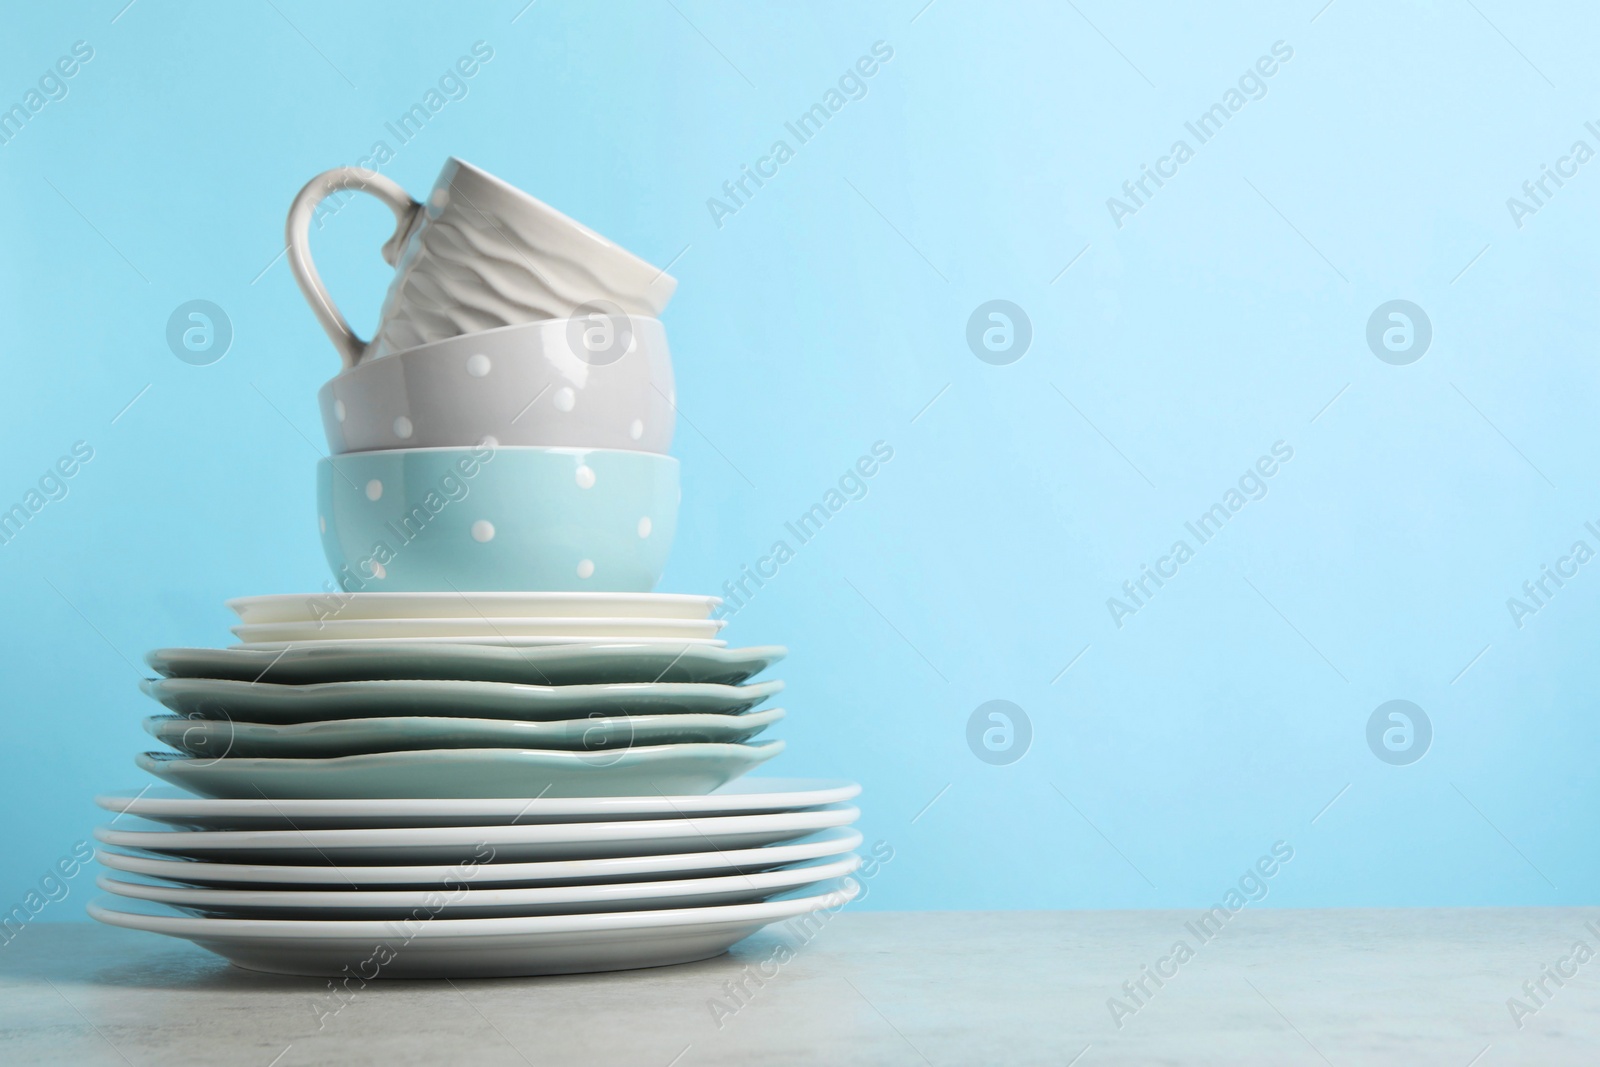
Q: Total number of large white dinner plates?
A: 5